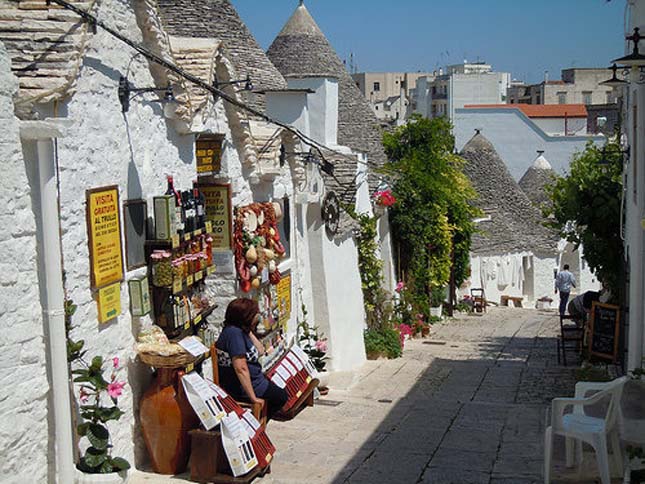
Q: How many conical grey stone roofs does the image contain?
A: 4